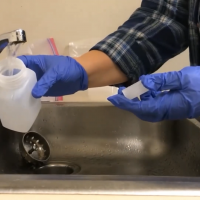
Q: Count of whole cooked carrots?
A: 0